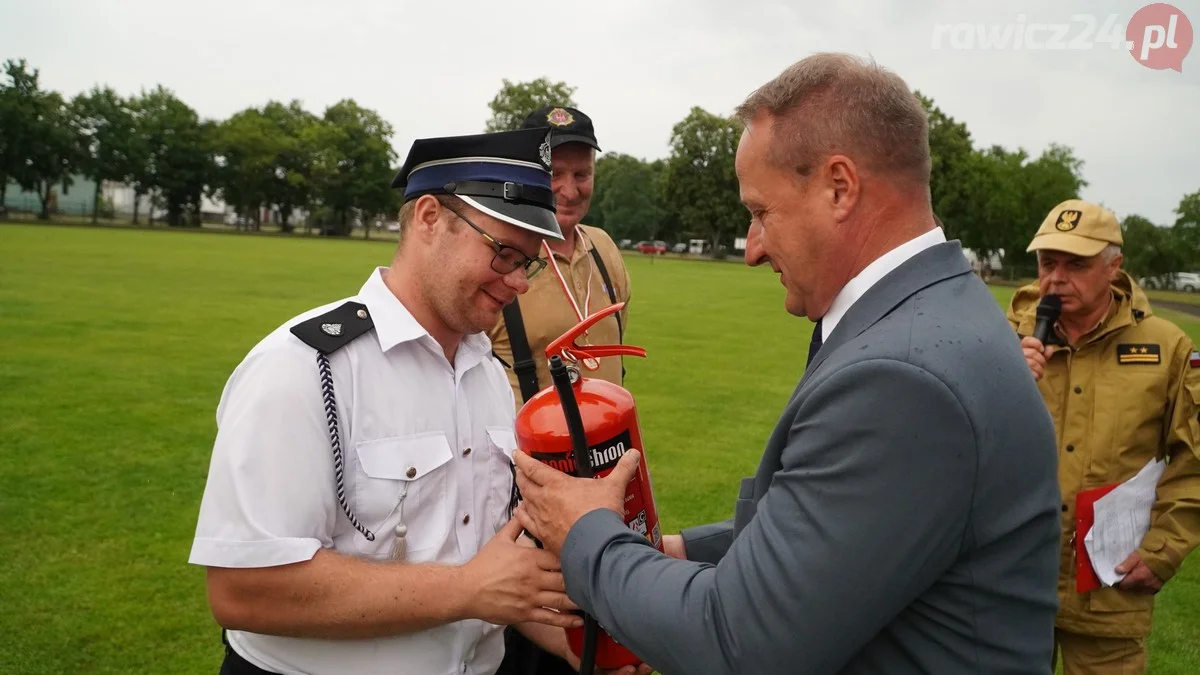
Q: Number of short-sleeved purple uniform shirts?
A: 0